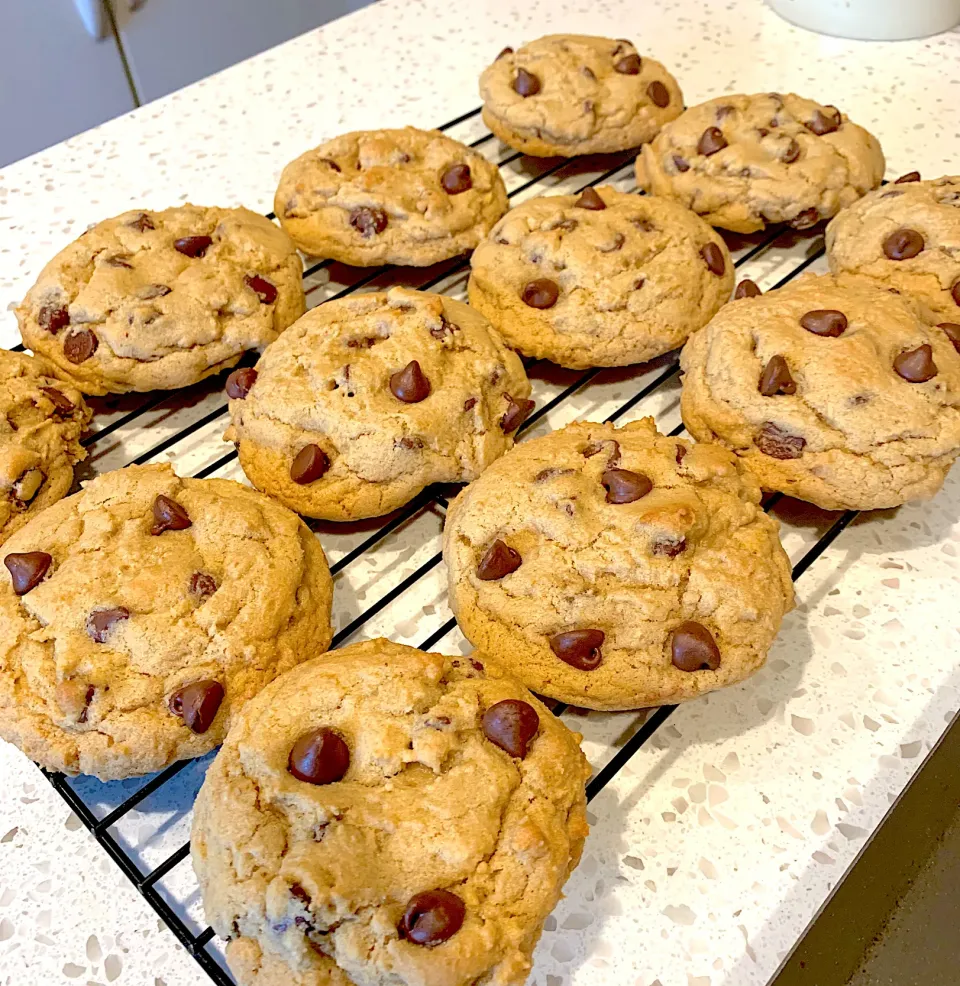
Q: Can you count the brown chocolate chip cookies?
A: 12